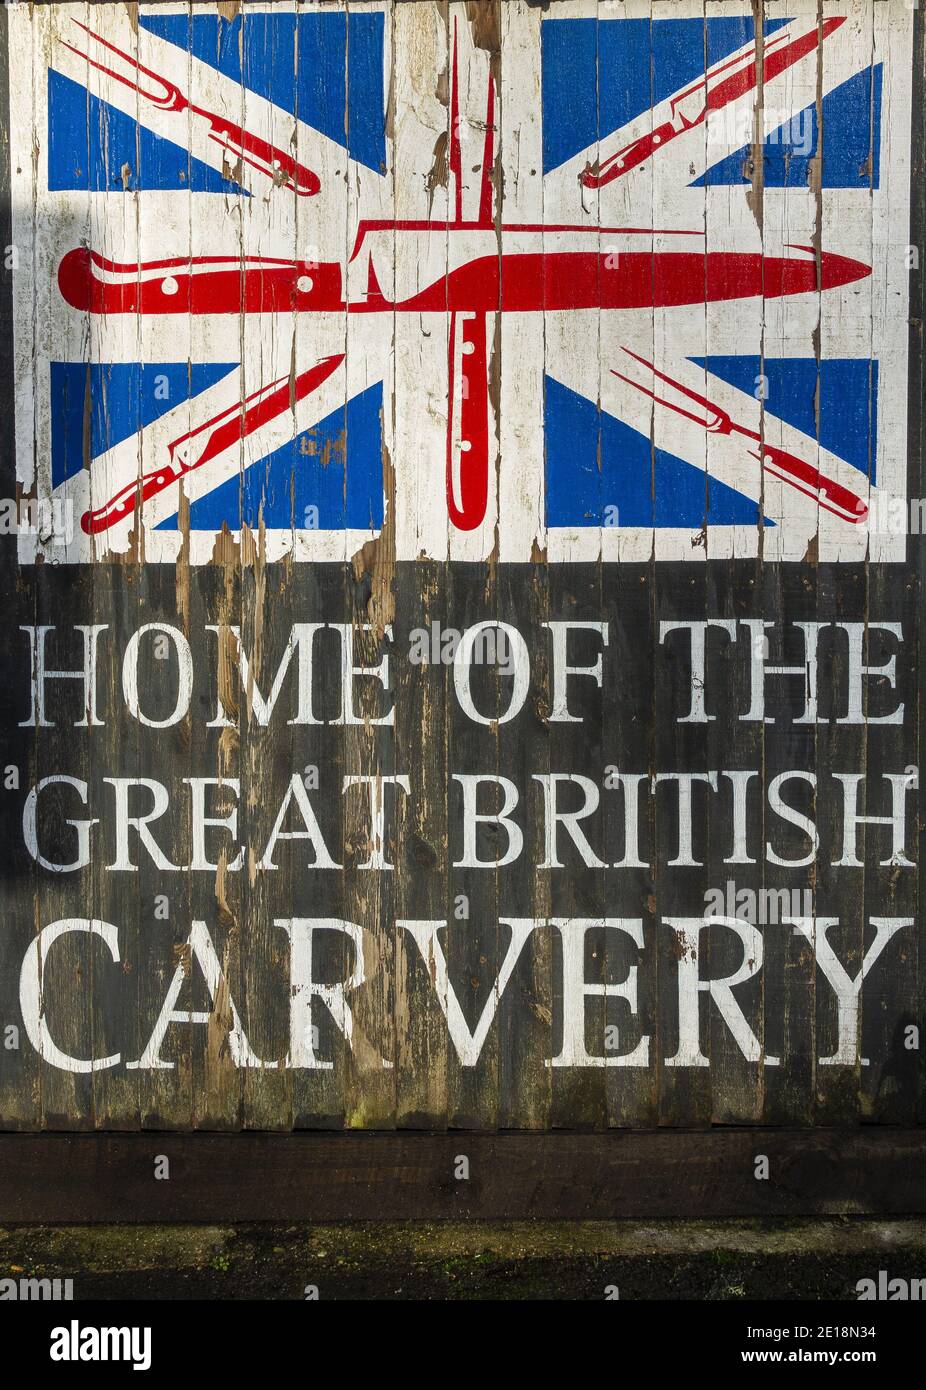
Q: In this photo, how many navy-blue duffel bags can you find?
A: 0